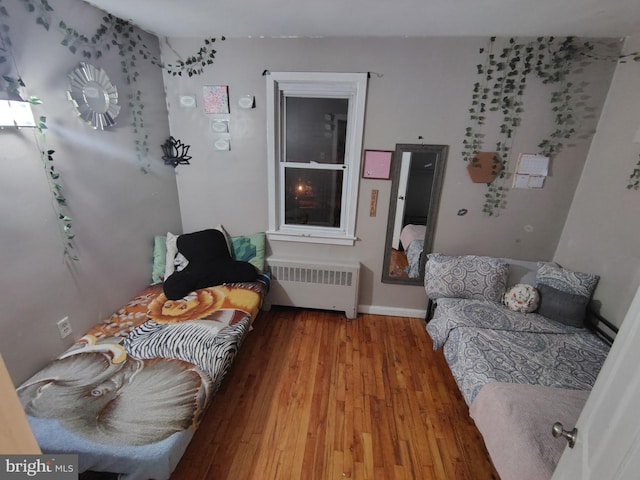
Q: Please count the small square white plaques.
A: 4